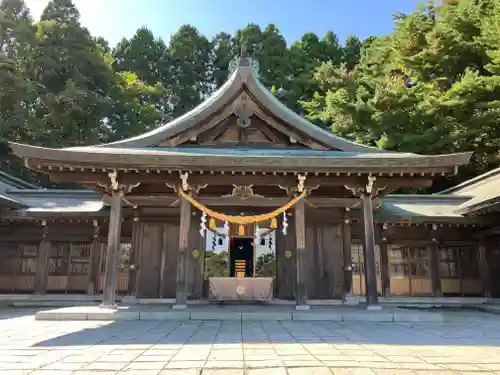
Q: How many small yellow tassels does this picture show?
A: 3